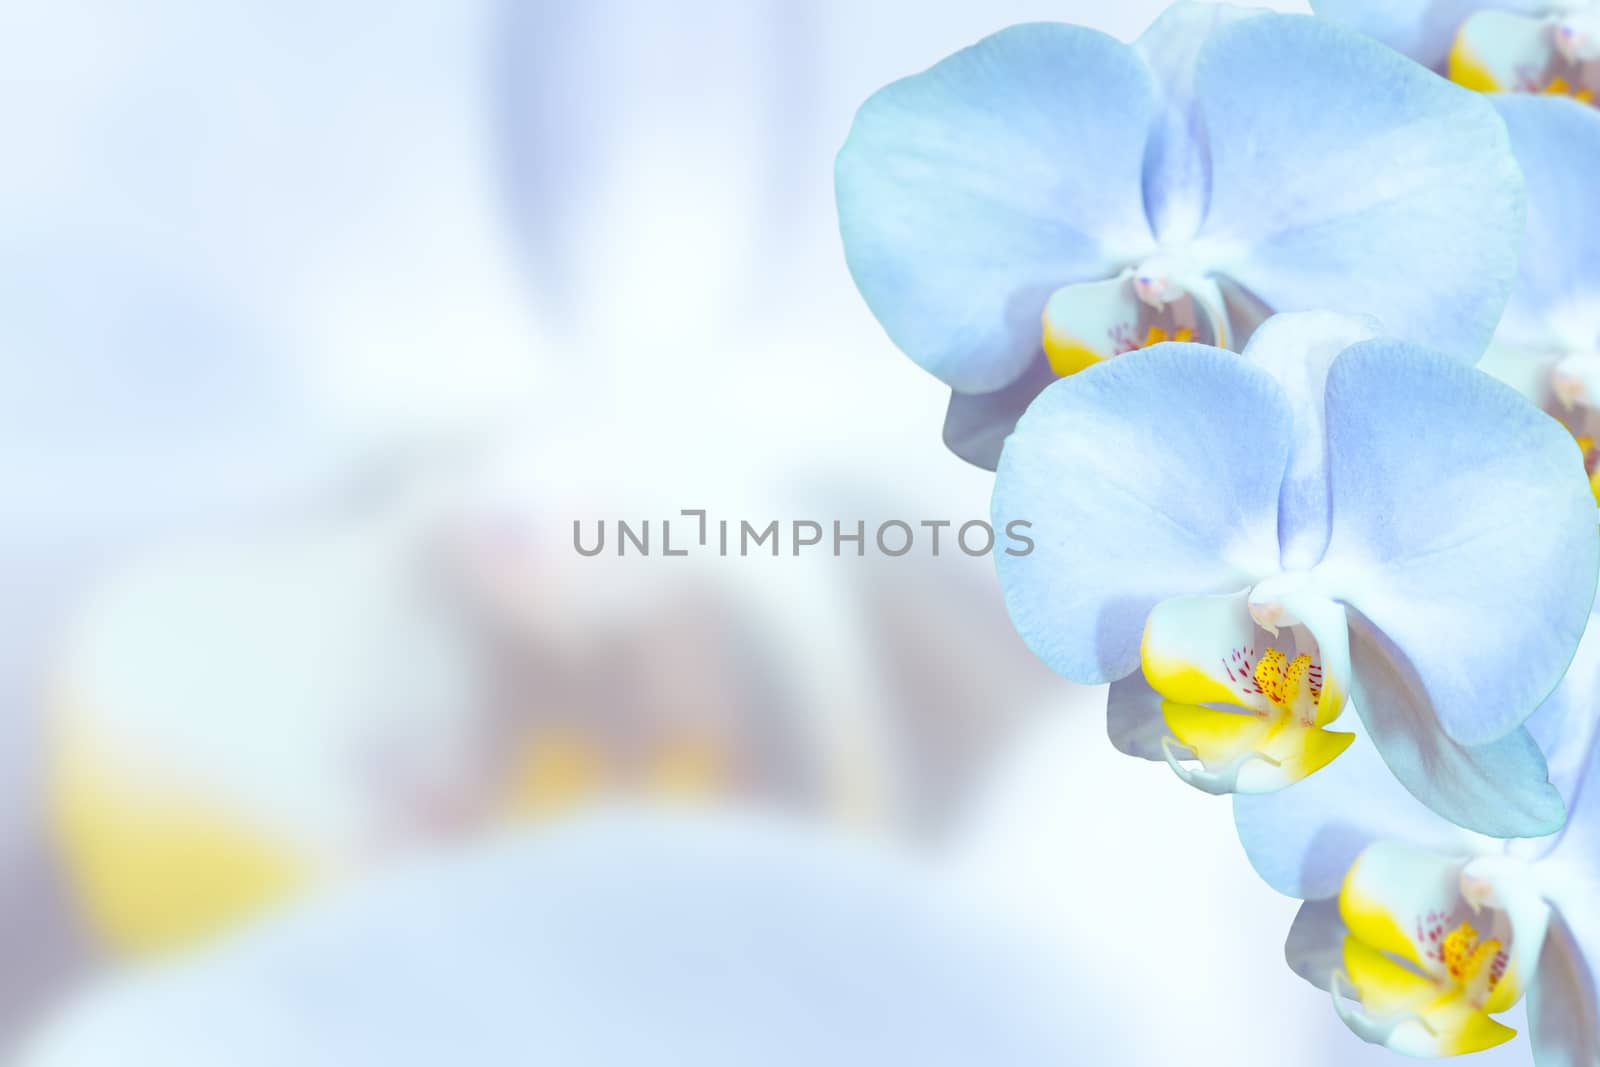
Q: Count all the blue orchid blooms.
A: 5